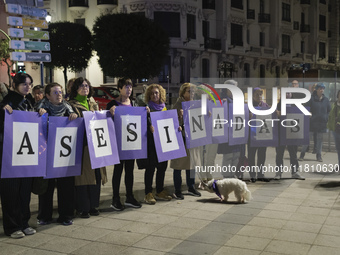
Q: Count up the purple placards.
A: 10